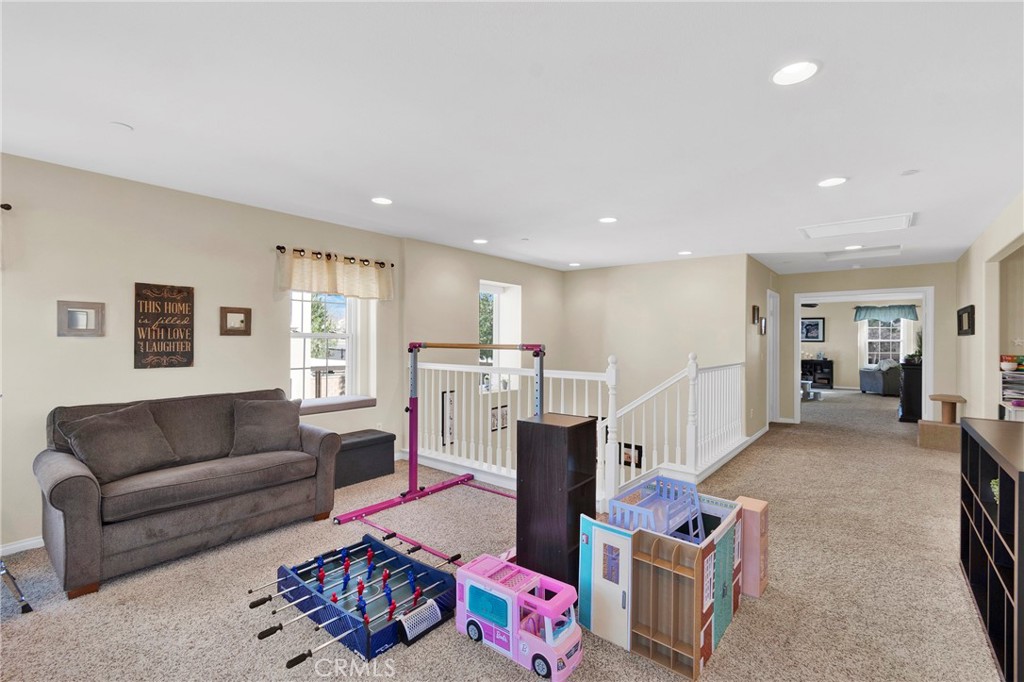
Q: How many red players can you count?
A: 9